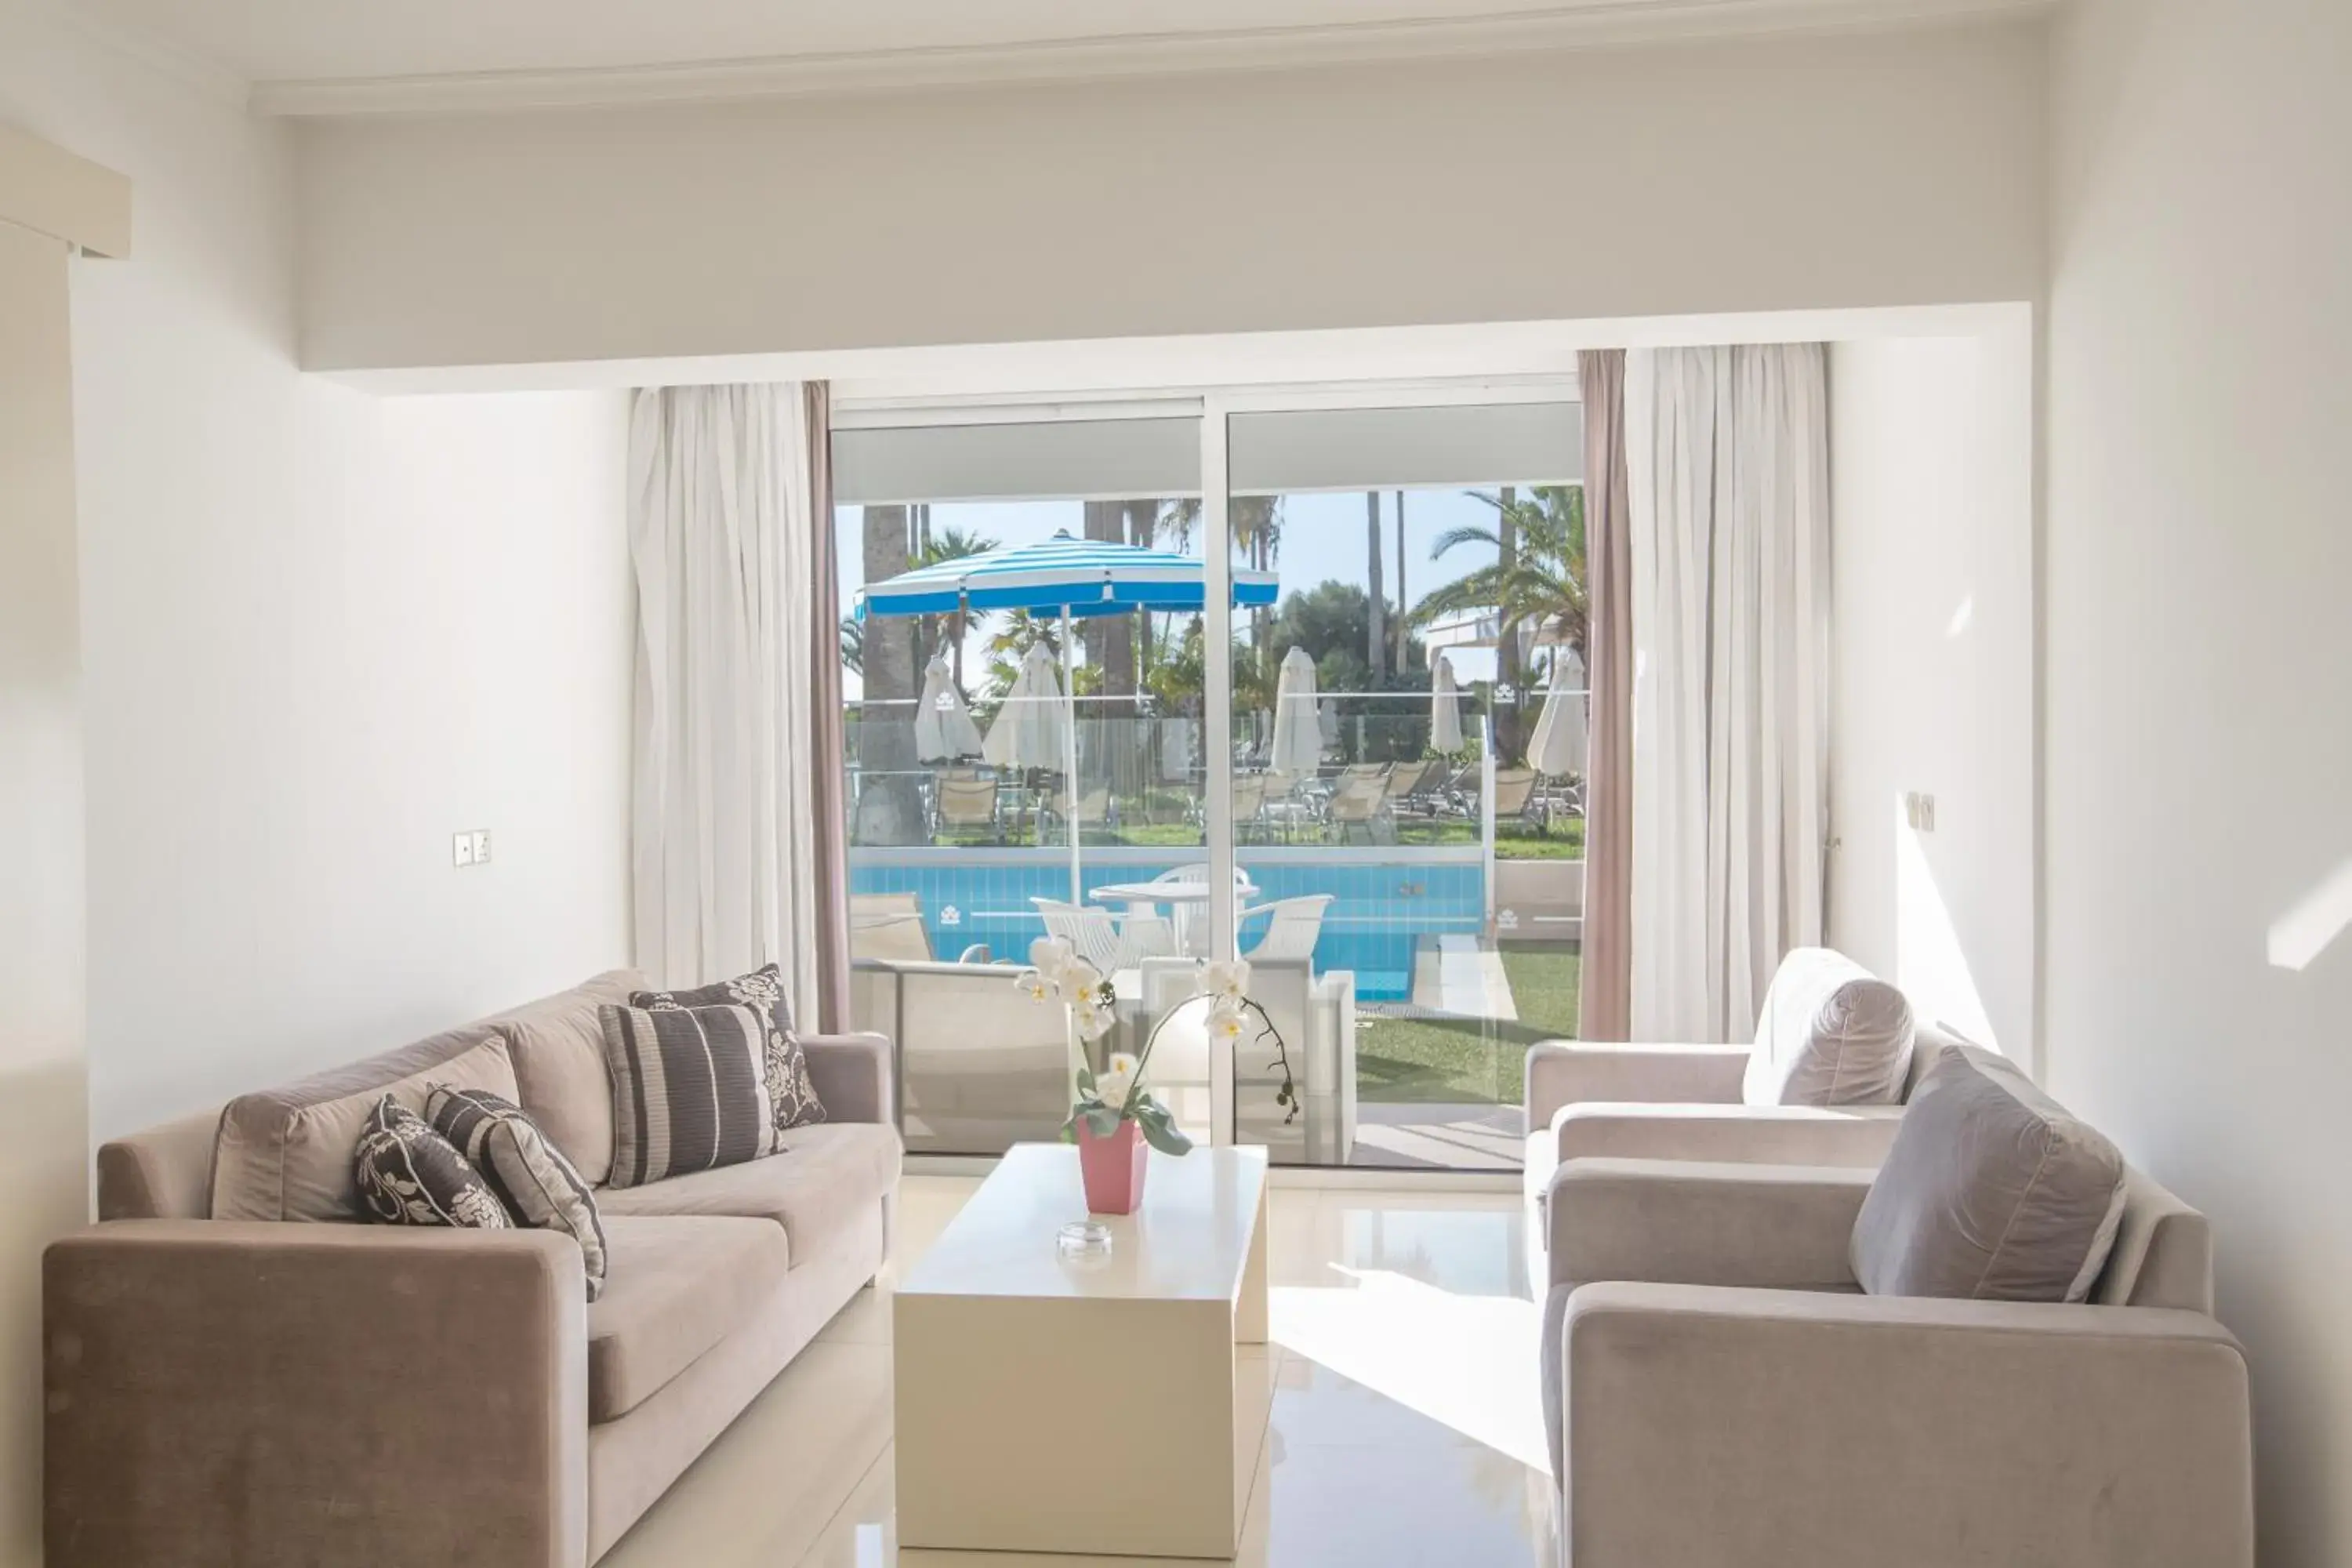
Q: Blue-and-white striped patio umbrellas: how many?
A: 1